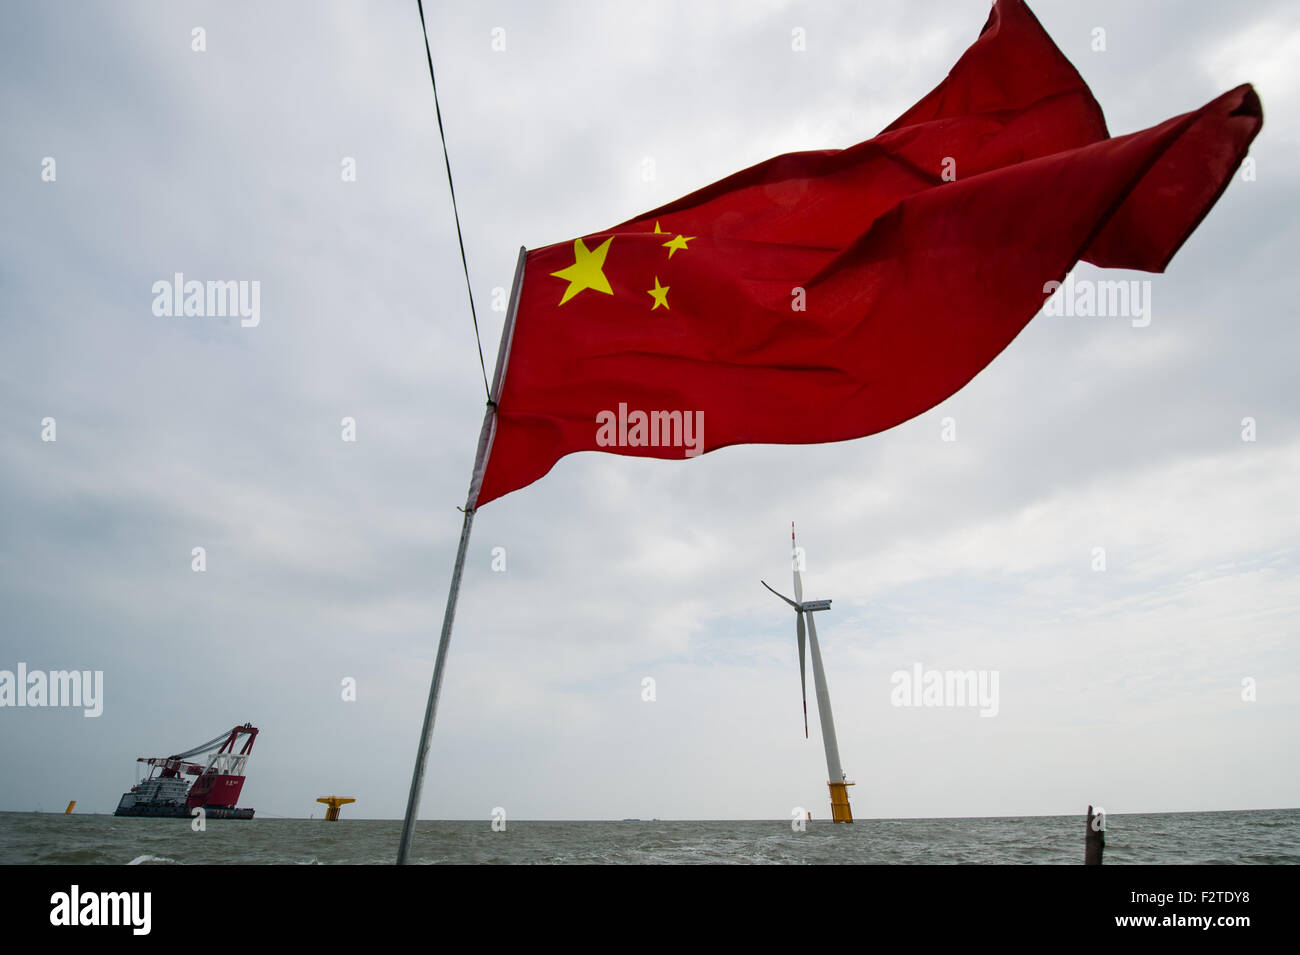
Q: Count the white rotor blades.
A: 3